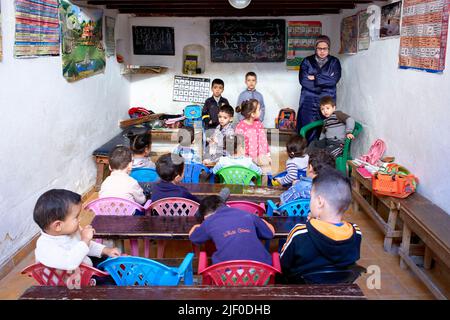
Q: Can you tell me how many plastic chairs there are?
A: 13